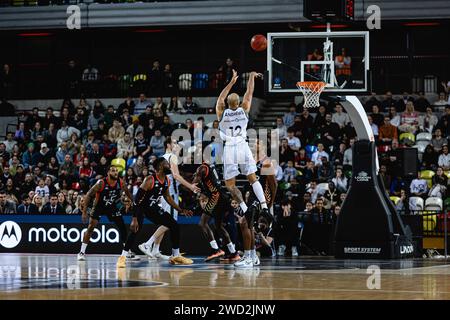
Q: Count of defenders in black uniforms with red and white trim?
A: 4